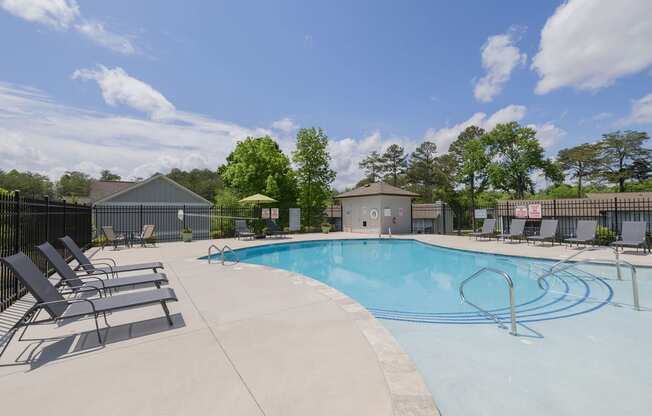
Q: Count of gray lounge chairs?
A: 10